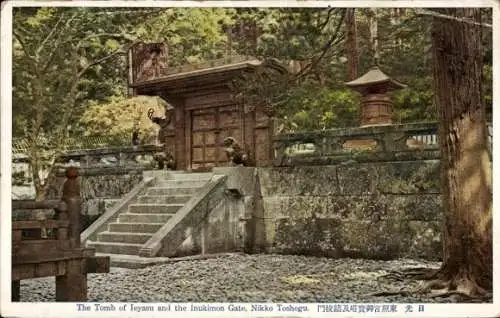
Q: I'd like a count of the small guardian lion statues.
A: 2